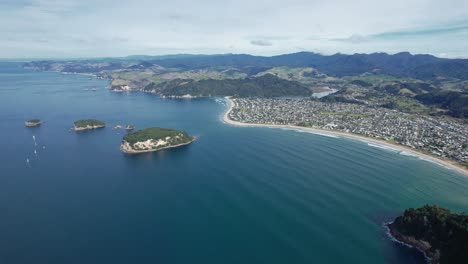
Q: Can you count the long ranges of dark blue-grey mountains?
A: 1